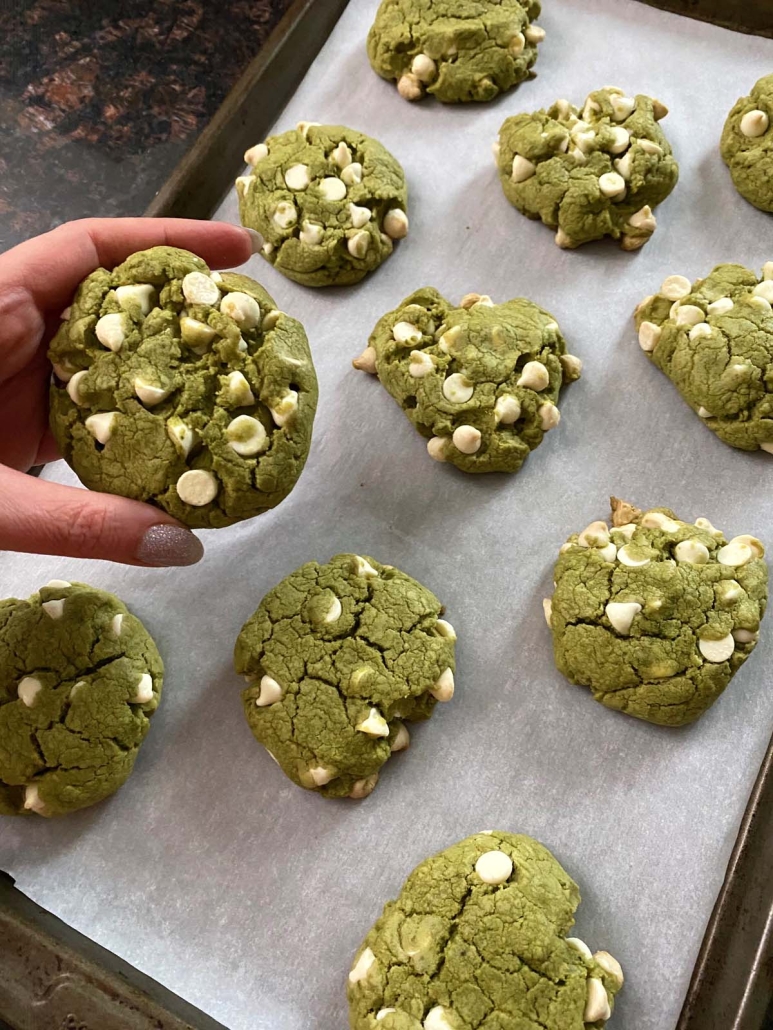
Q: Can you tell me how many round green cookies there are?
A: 11